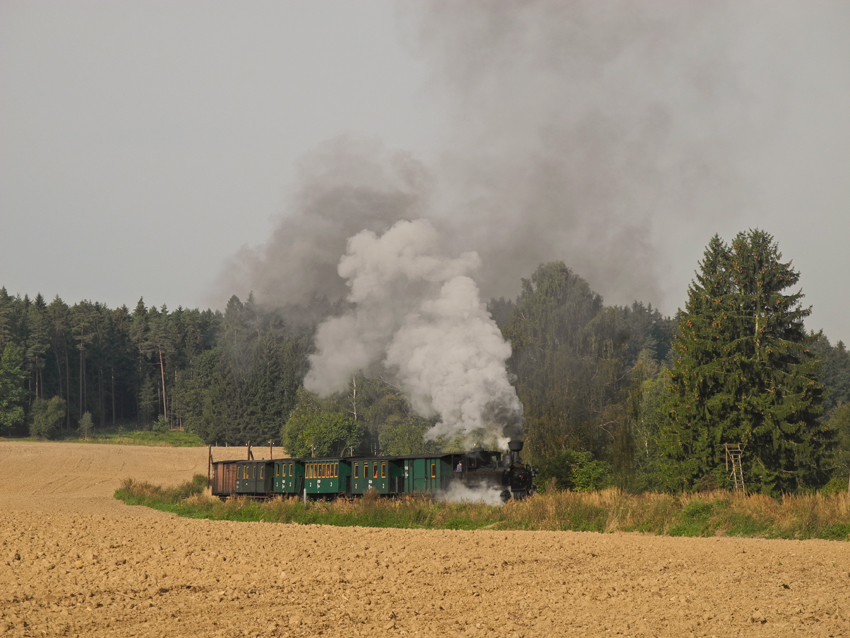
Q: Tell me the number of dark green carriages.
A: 5